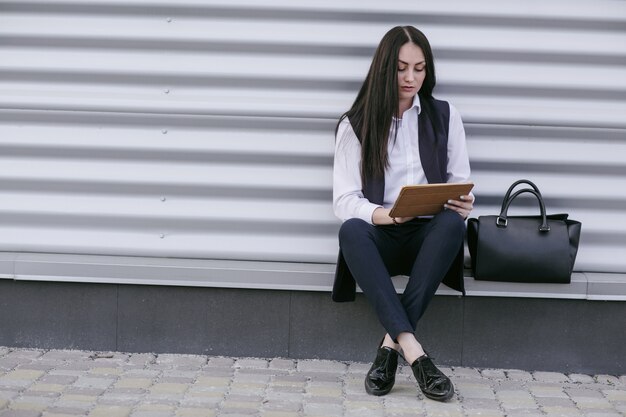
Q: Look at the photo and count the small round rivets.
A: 5